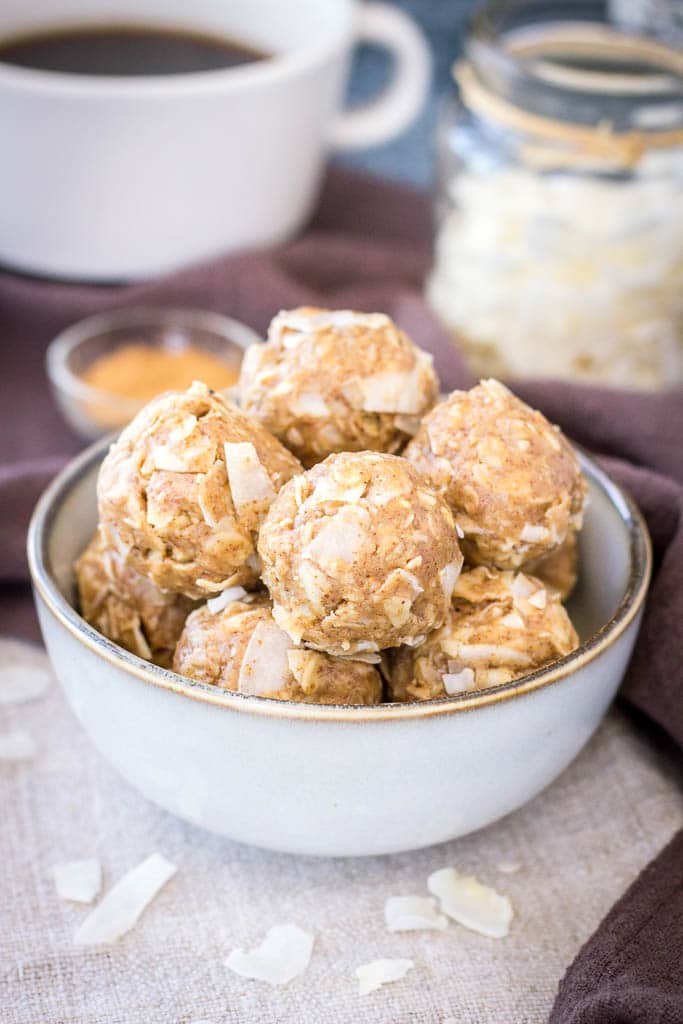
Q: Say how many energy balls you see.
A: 8